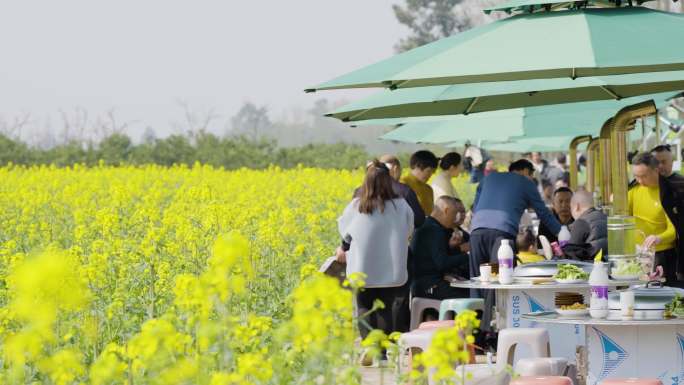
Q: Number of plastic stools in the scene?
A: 9